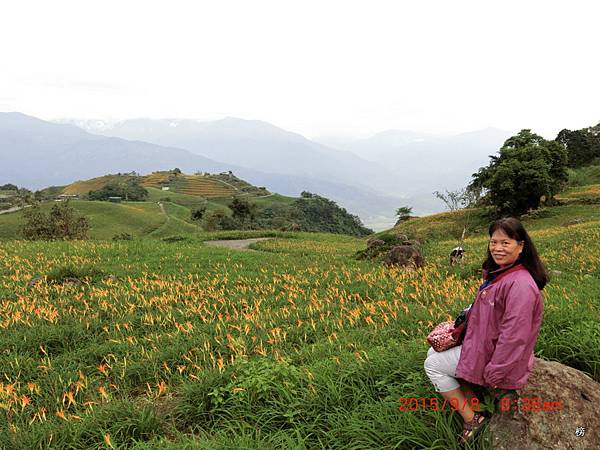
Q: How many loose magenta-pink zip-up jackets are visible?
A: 1